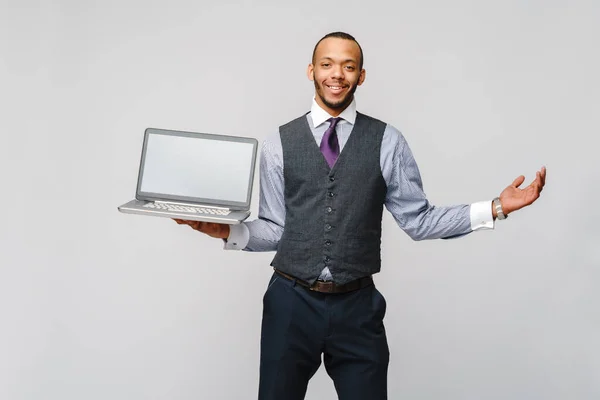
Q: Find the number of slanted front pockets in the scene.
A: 2